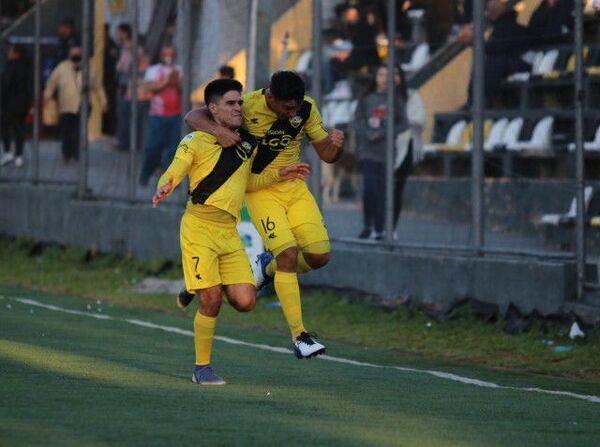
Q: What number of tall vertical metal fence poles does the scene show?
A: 9